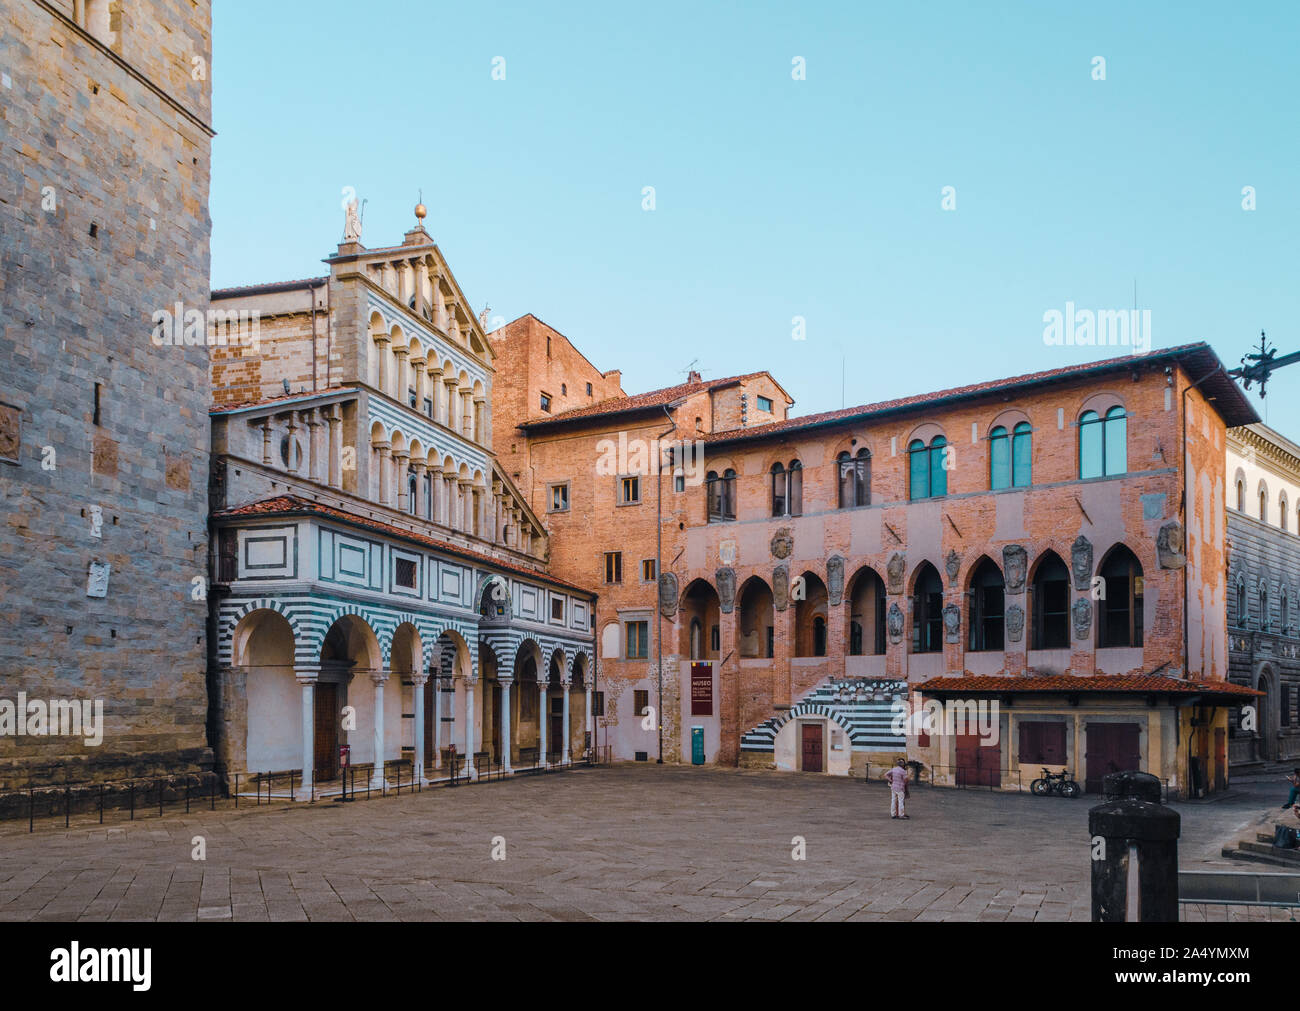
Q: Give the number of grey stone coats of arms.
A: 14